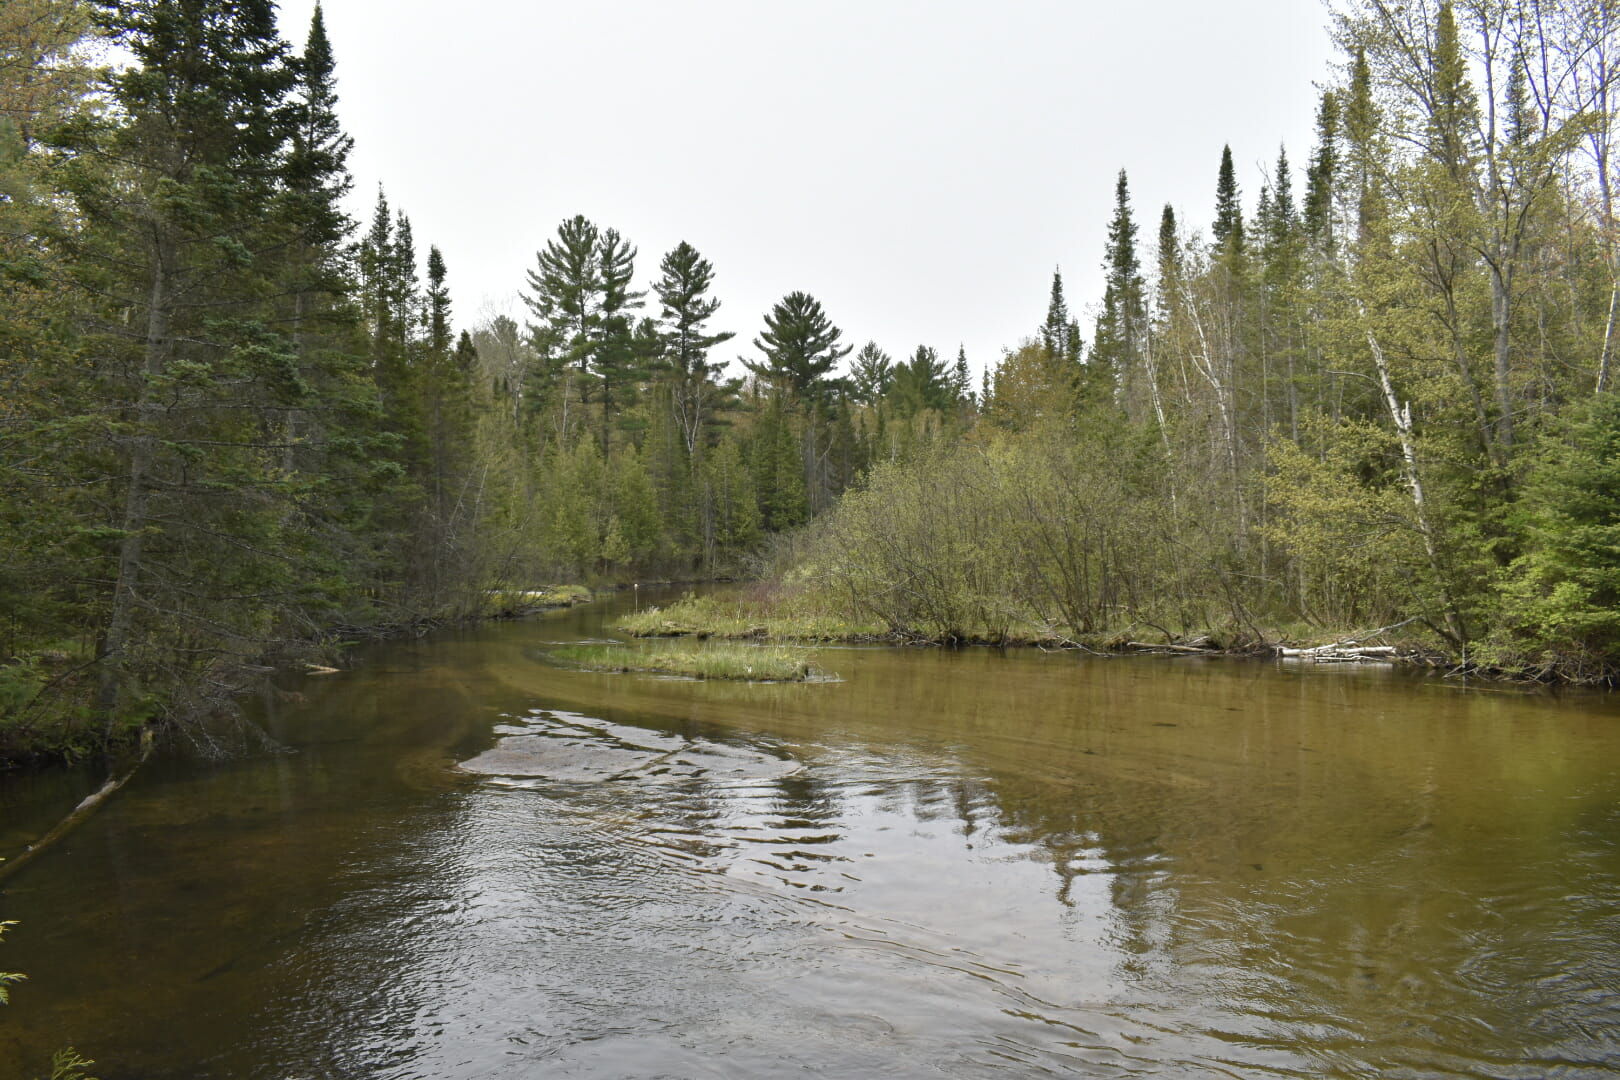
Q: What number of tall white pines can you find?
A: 4